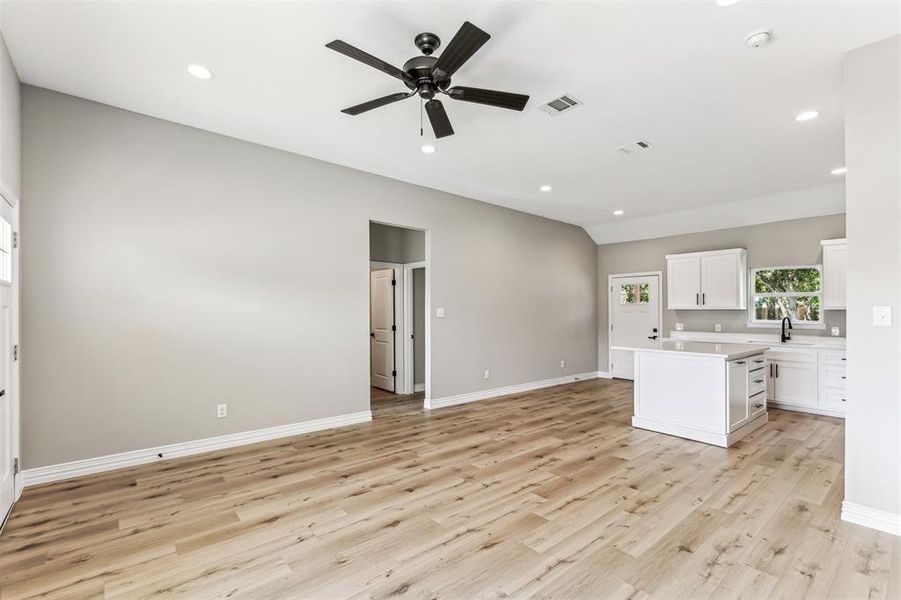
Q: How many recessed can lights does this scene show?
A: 7